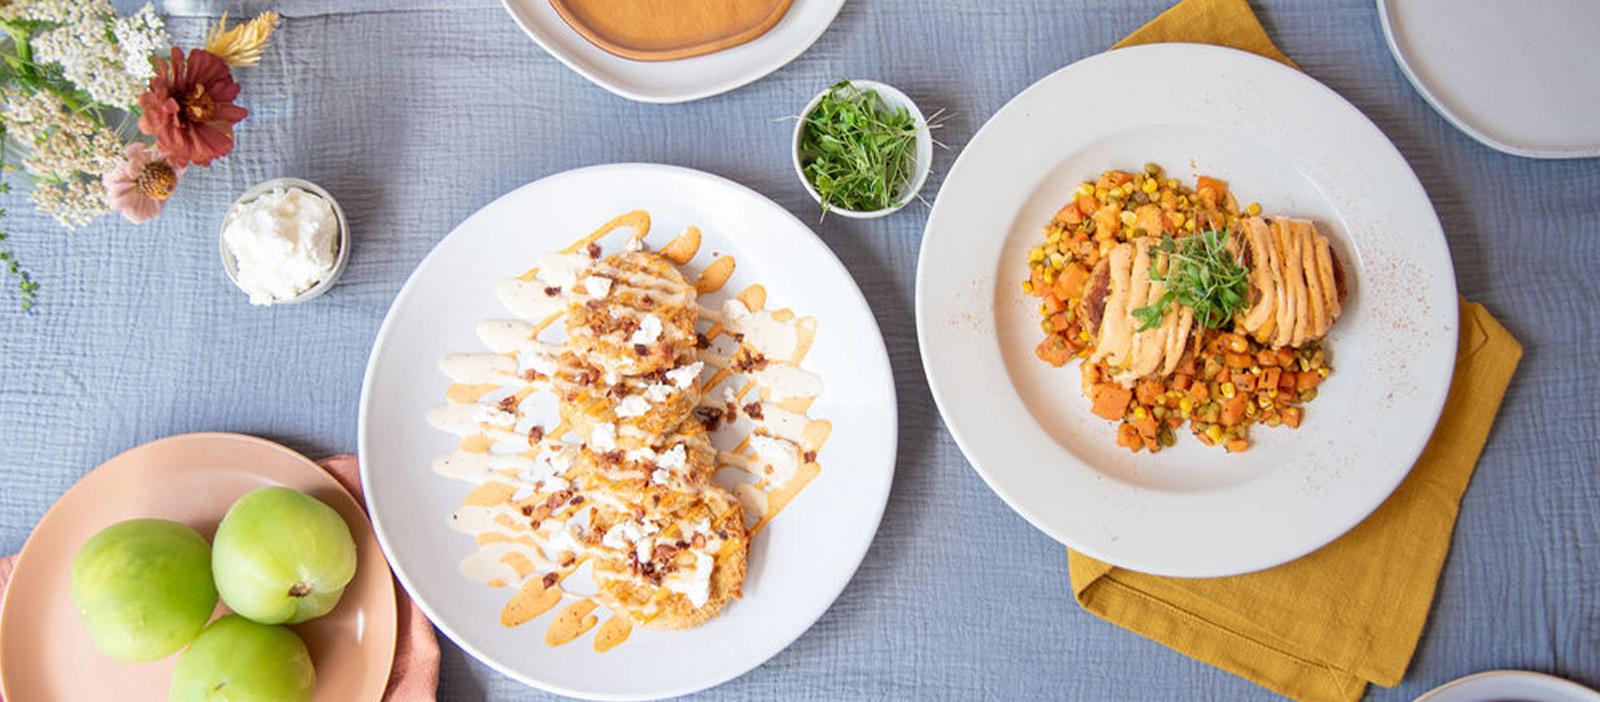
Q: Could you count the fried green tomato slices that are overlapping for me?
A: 4